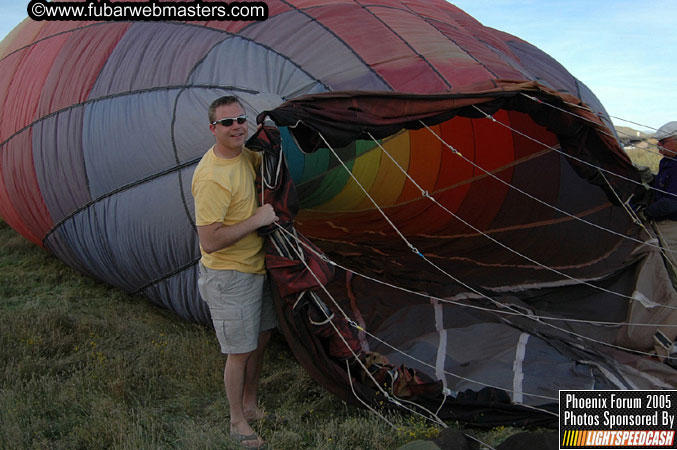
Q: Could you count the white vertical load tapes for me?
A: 2